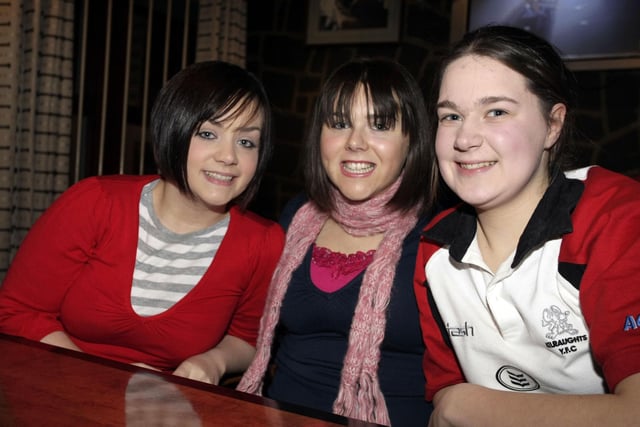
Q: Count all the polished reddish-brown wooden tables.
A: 1